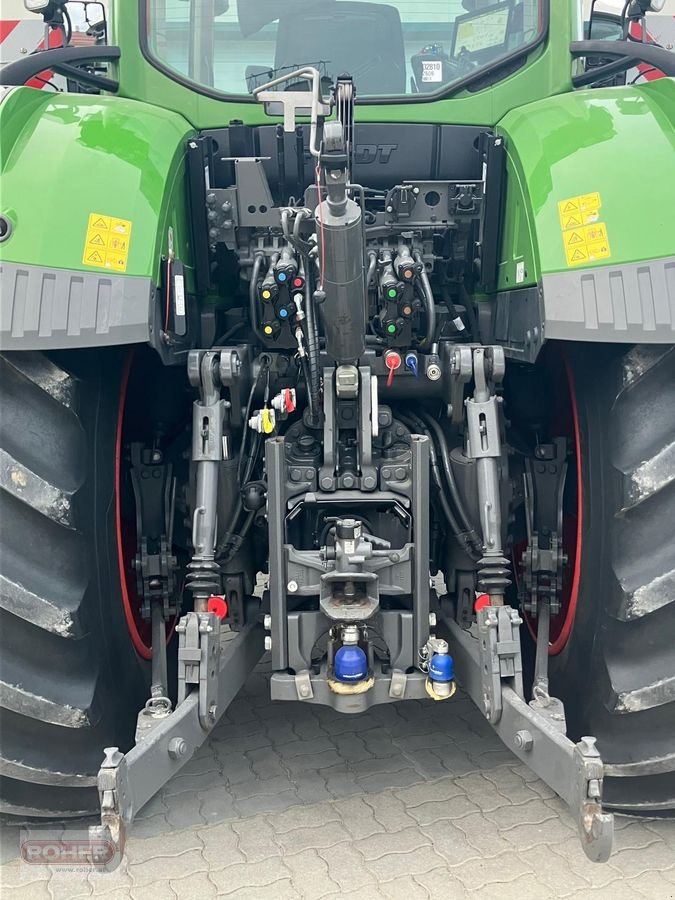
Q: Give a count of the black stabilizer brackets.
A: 2